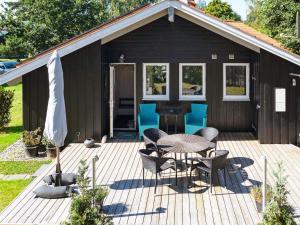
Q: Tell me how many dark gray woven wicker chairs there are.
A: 4